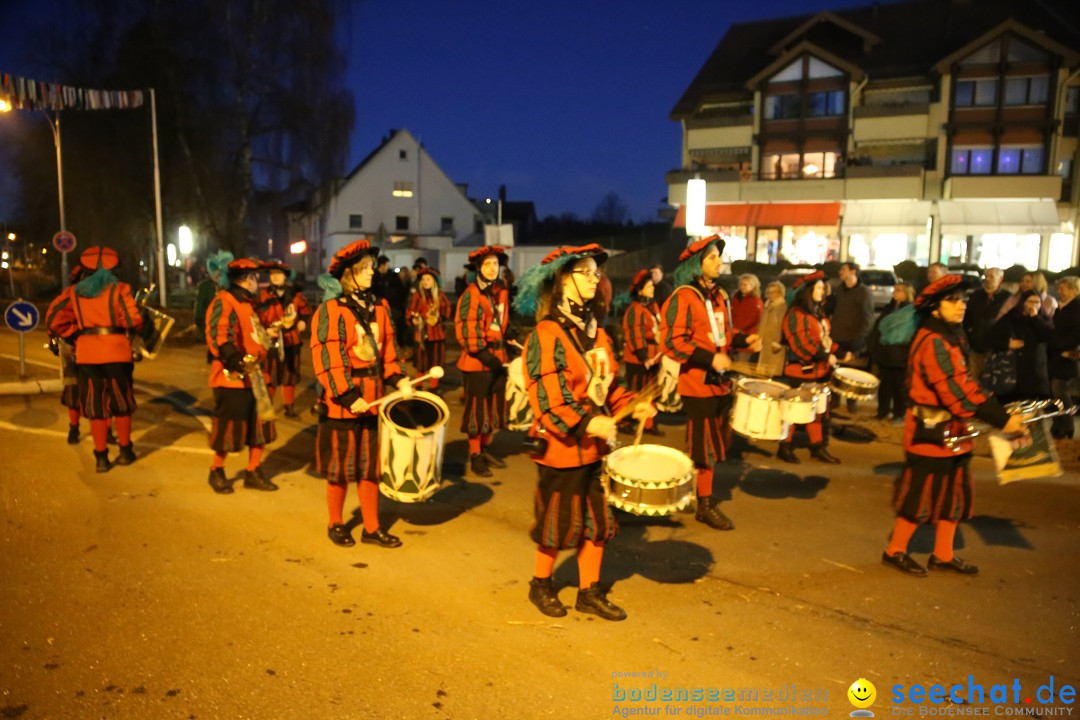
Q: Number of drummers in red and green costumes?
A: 6